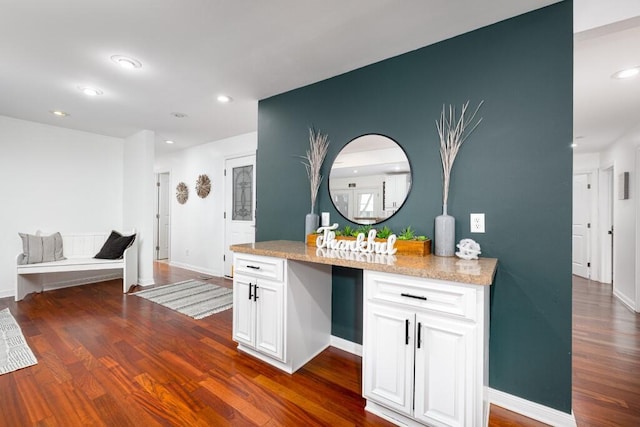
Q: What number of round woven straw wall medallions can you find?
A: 2